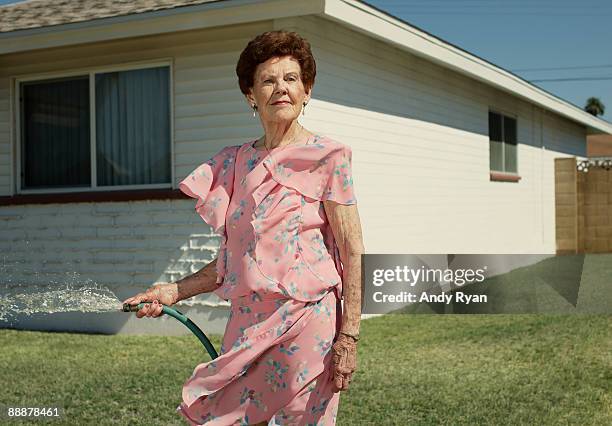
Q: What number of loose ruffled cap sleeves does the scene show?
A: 2